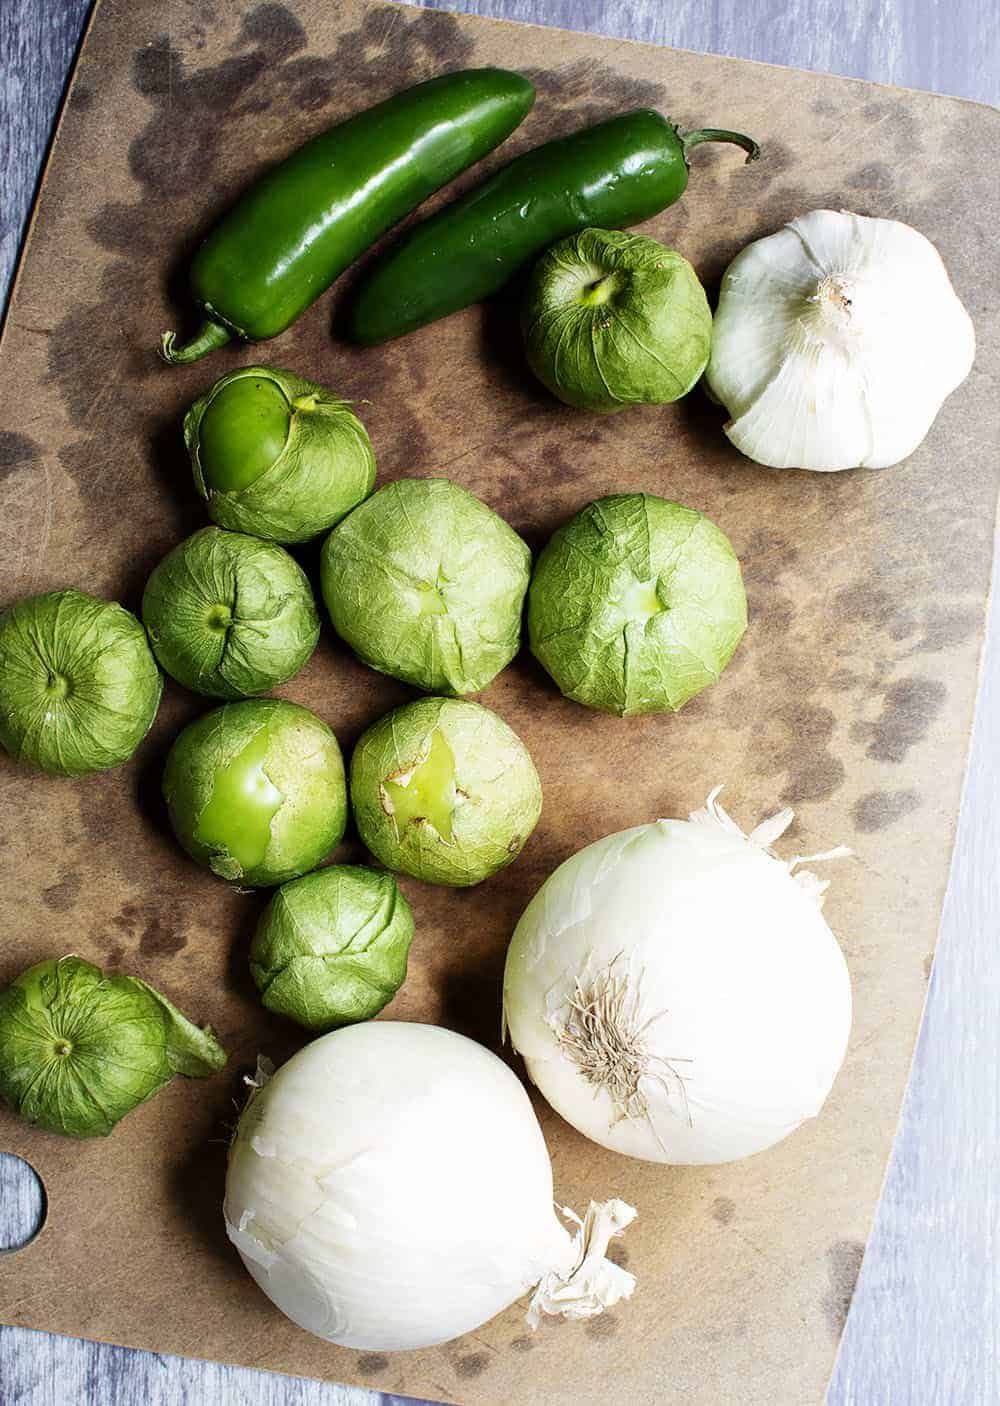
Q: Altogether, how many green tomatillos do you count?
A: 10